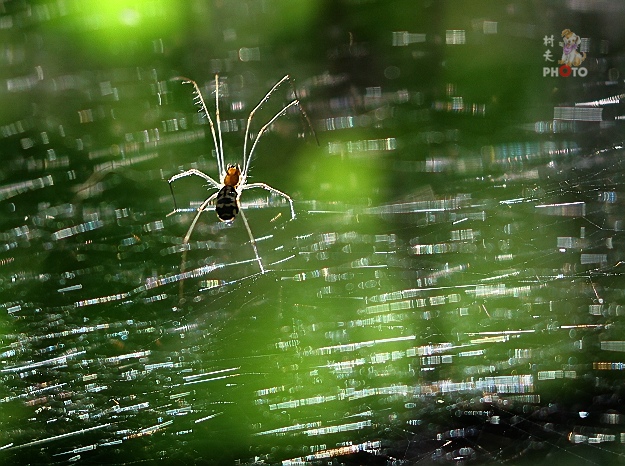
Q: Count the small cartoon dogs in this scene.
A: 1